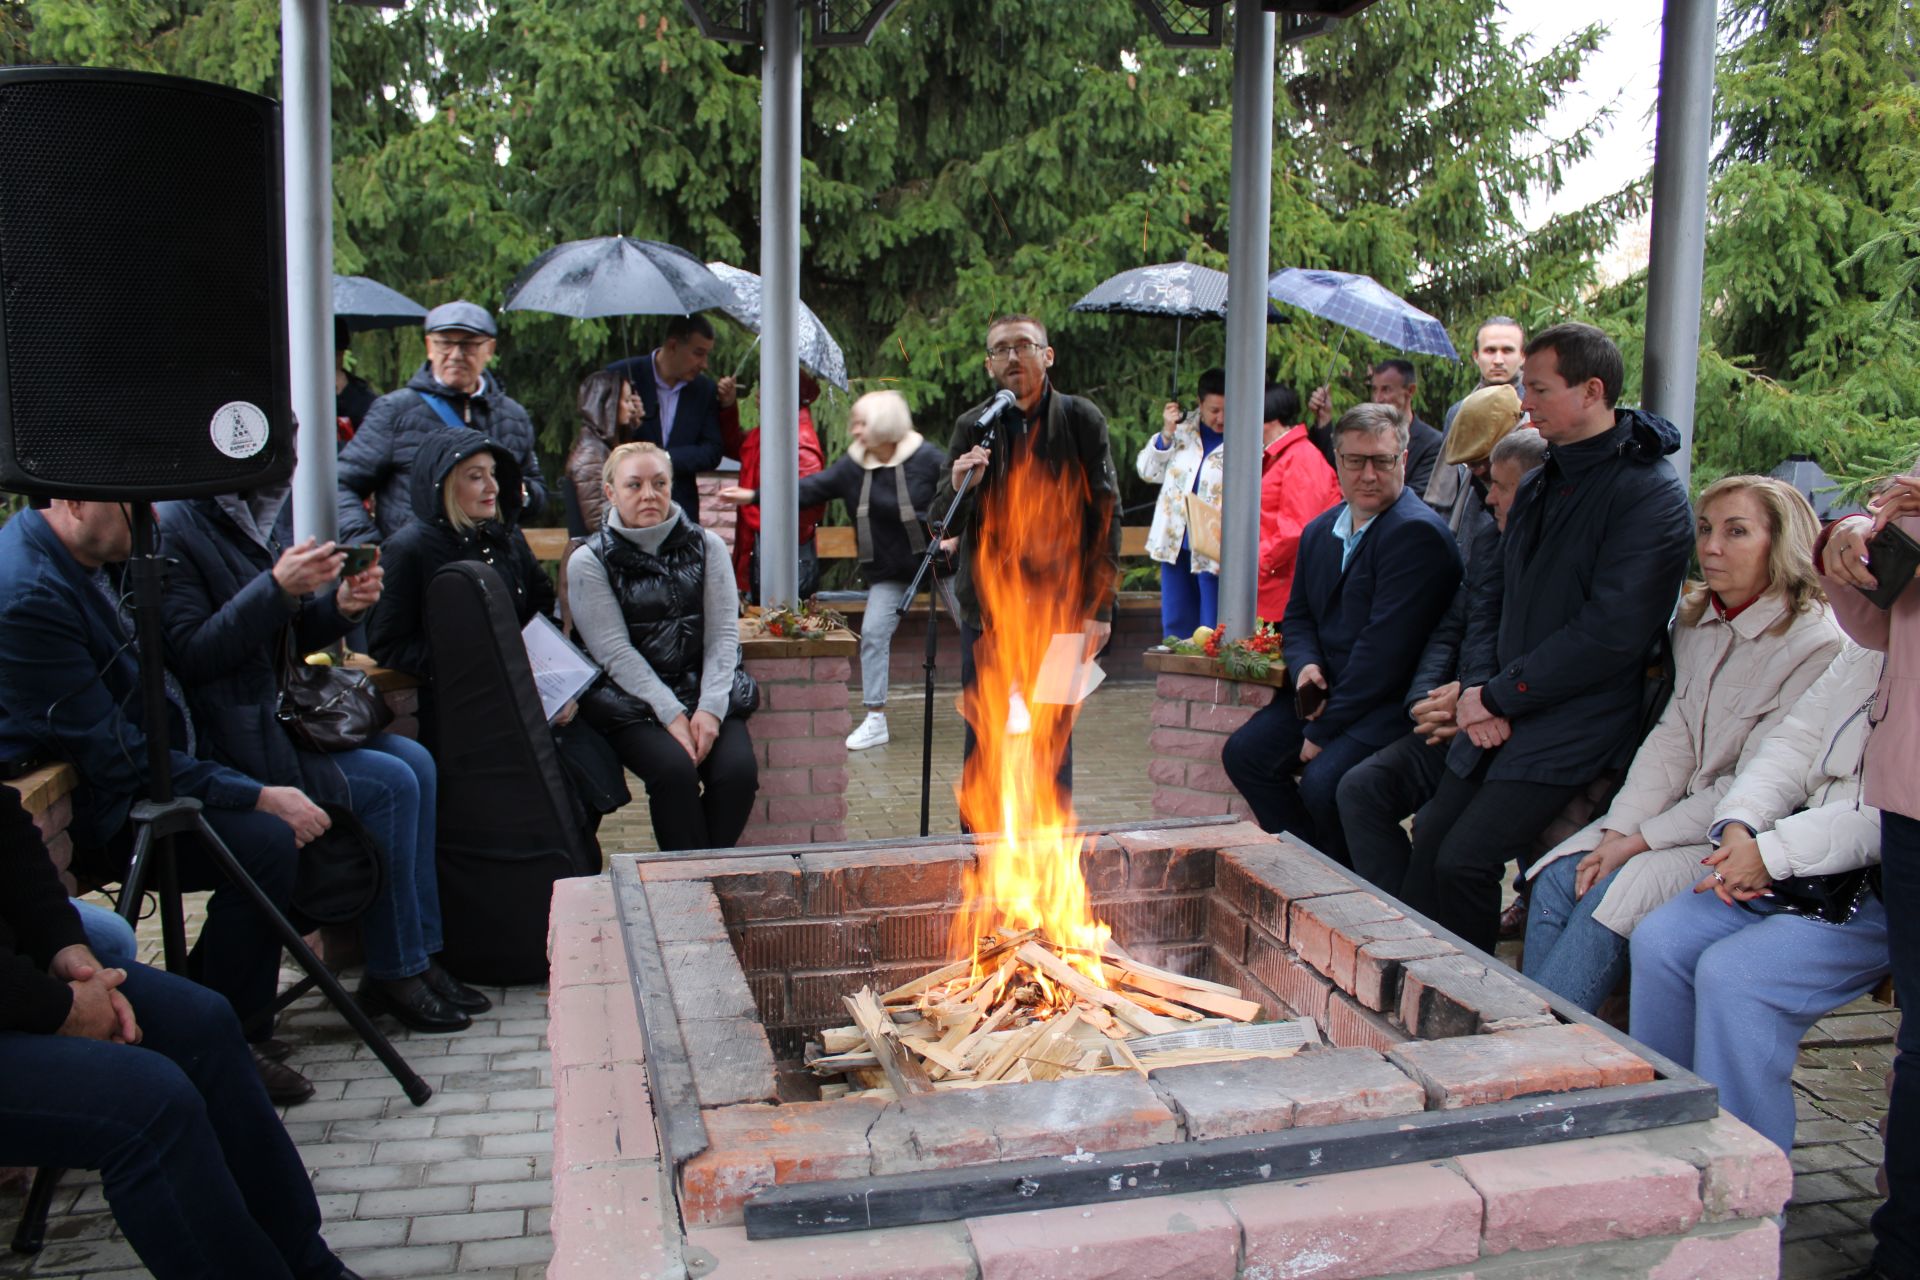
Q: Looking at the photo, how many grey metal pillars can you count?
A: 4